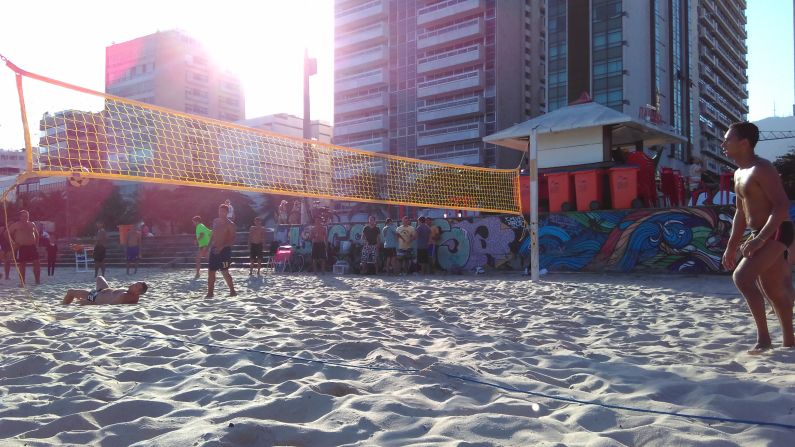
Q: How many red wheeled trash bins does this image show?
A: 4